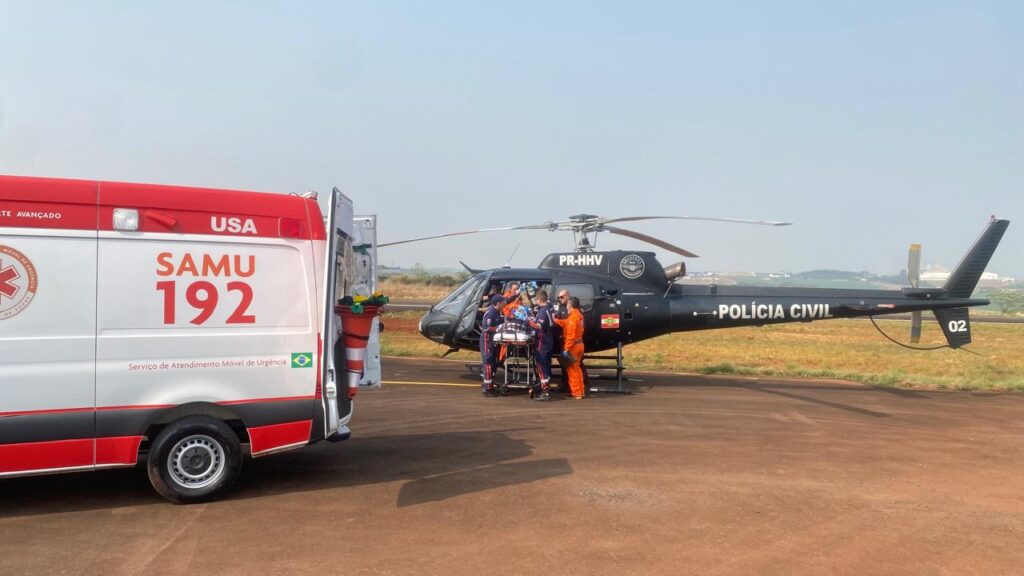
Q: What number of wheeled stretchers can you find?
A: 1